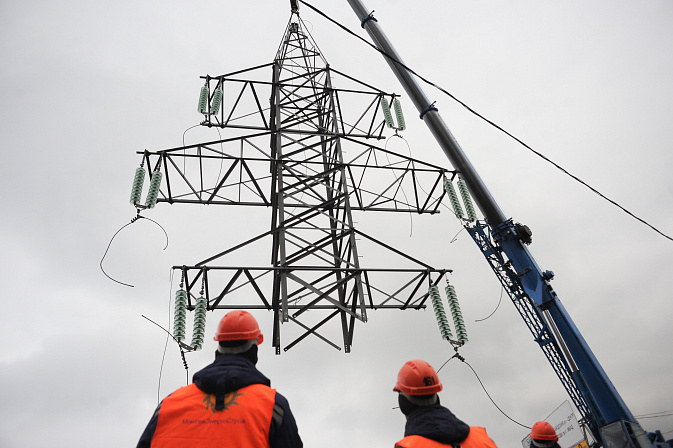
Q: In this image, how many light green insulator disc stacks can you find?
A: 12